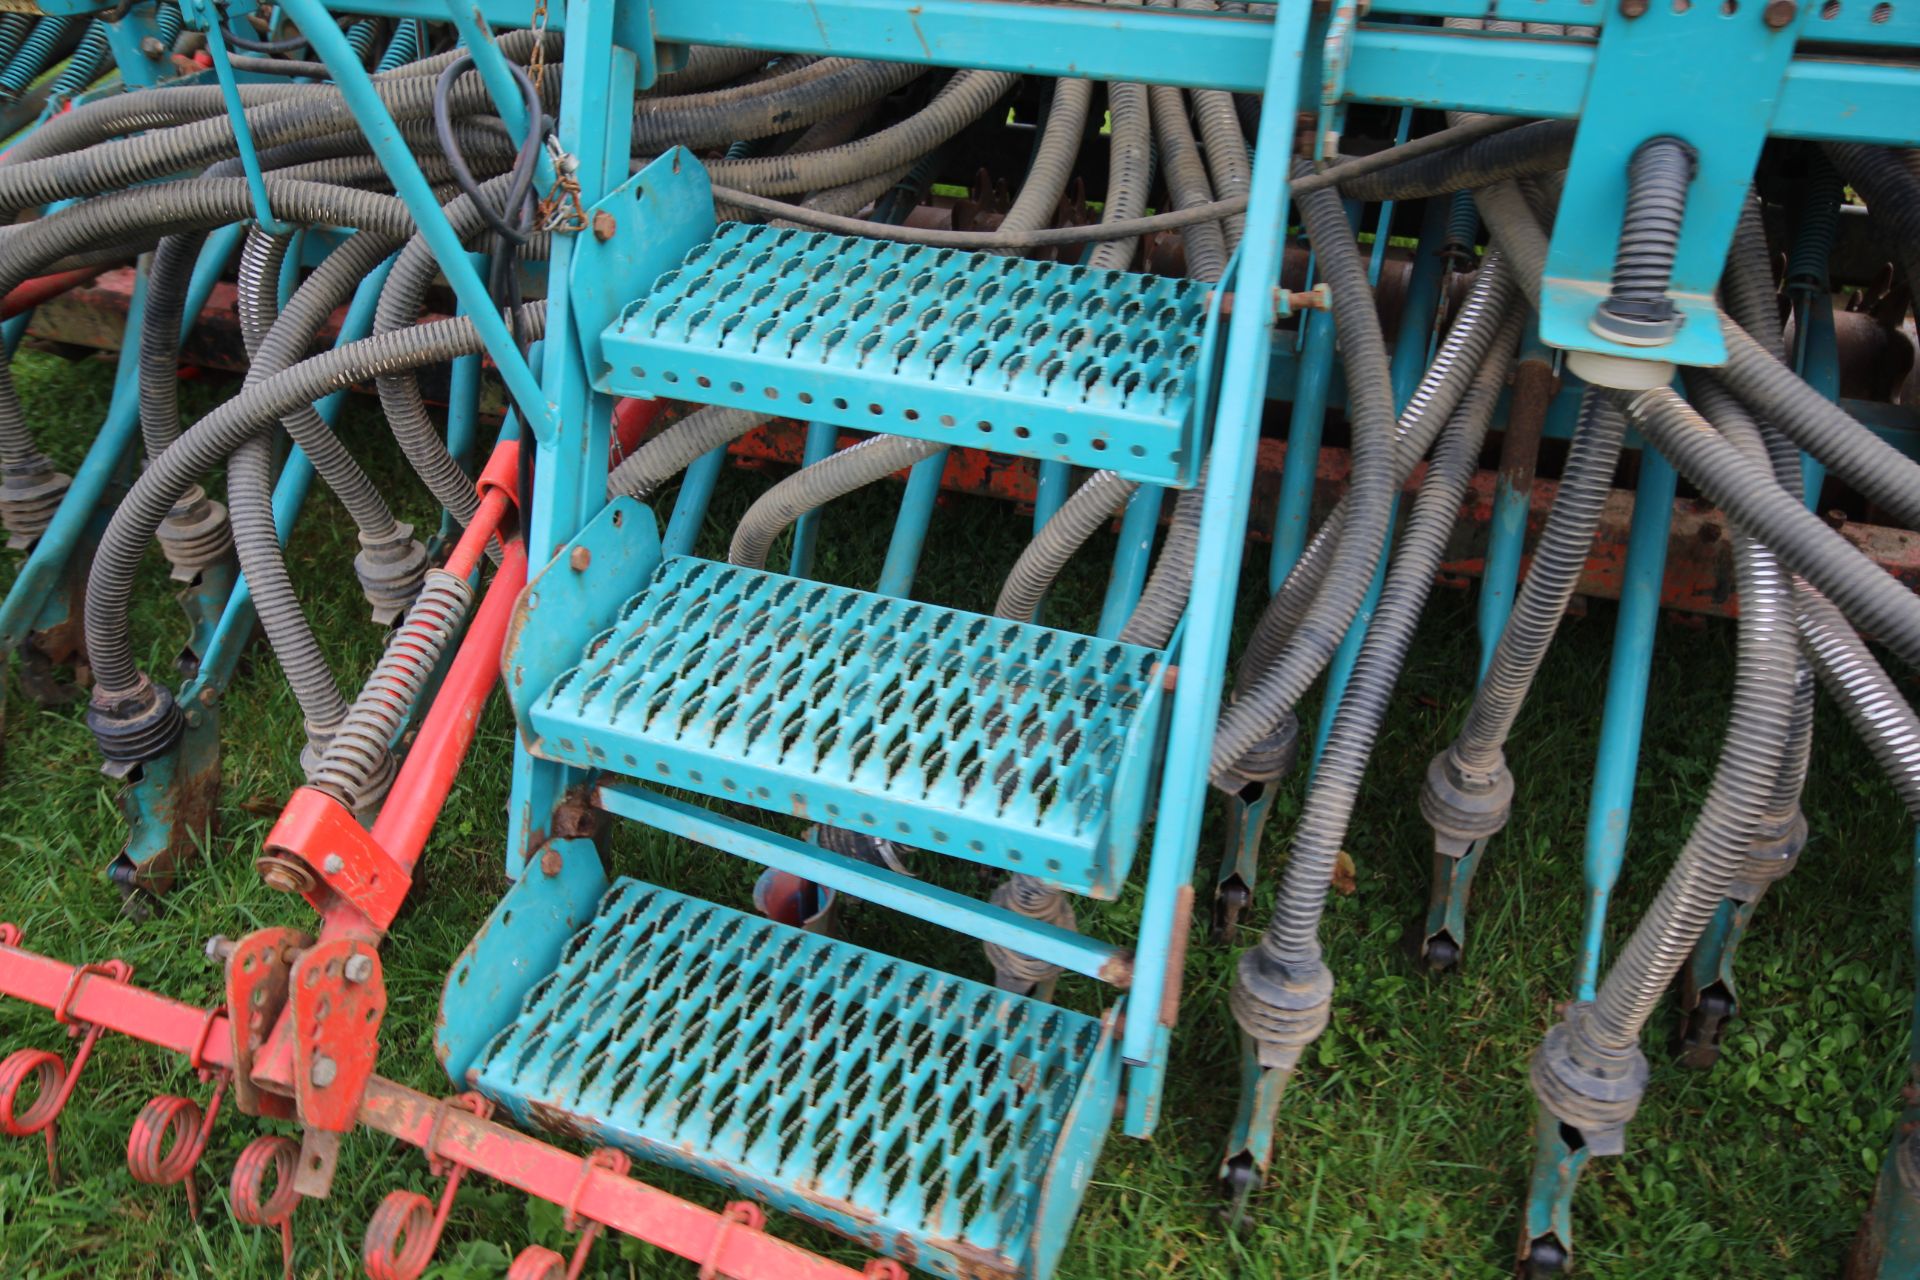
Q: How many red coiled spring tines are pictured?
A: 5